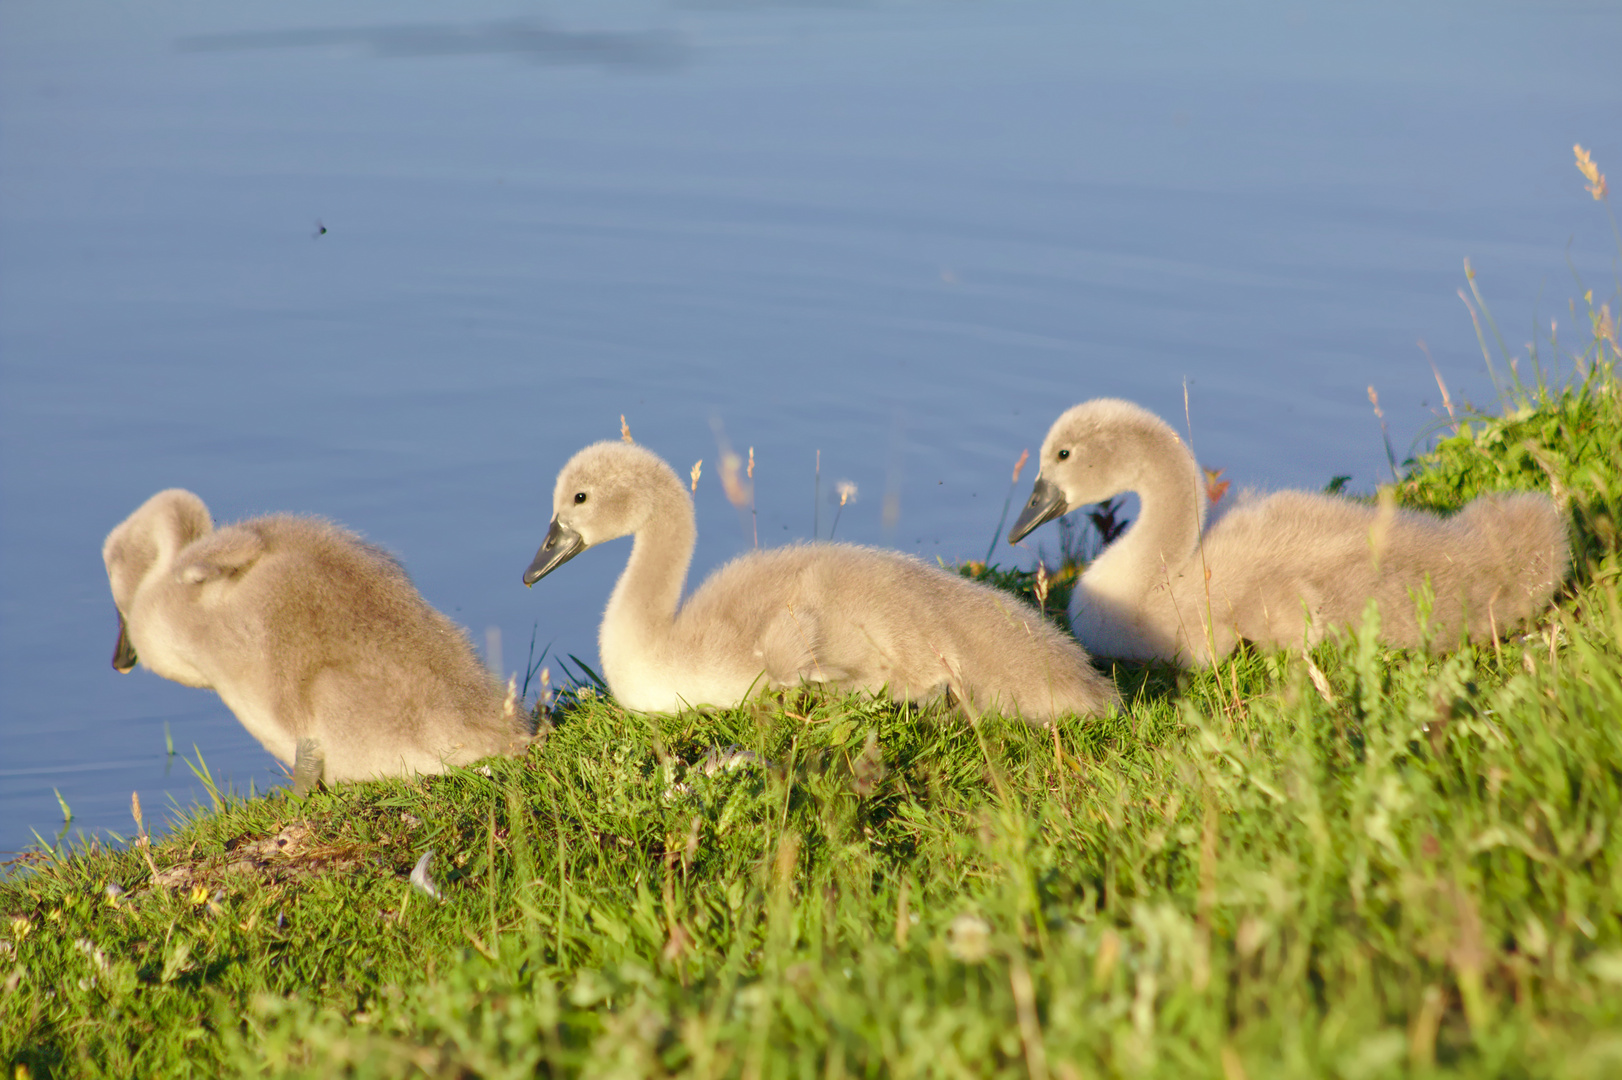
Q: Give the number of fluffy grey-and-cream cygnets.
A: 3